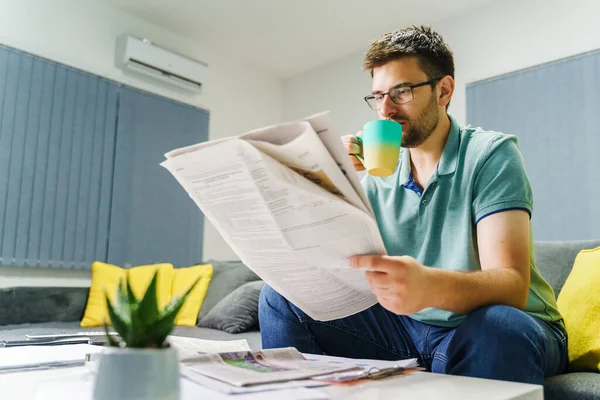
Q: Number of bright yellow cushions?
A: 4